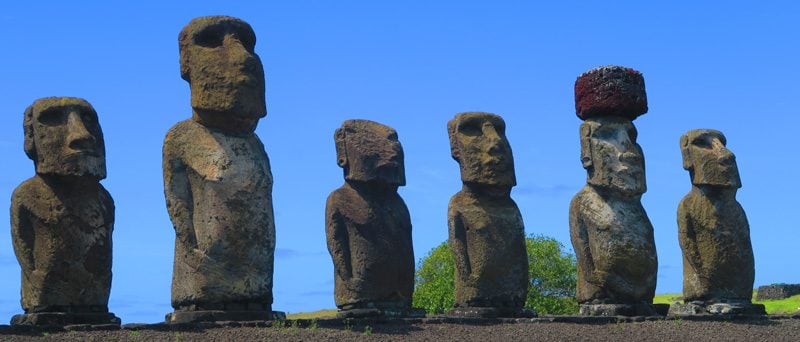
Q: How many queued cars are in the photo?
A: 0